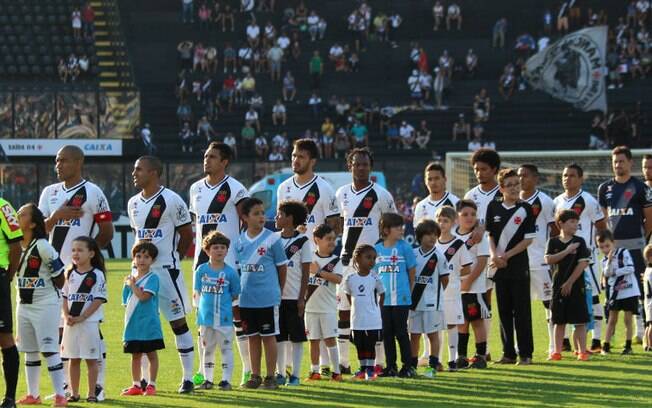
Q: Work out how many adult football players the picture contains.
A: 11